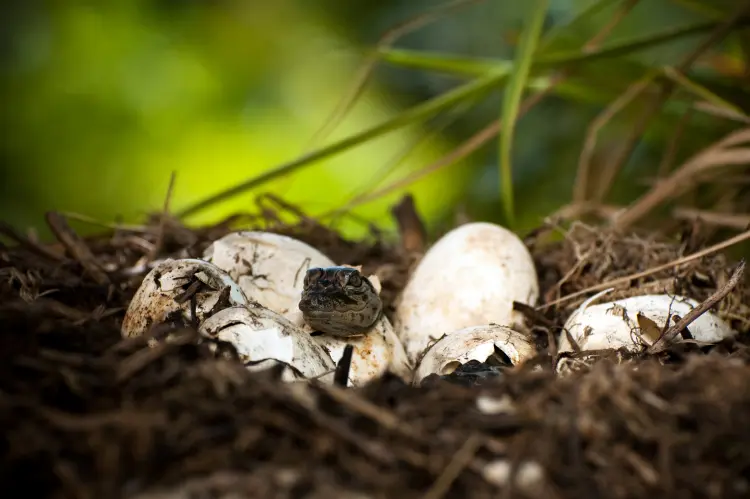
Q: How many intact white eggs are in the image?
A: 1